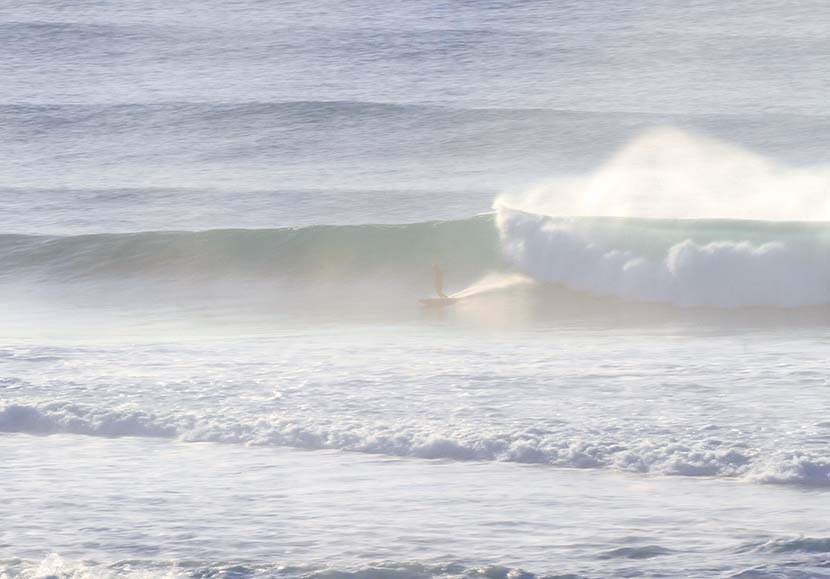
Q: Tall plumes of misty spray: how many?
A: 1